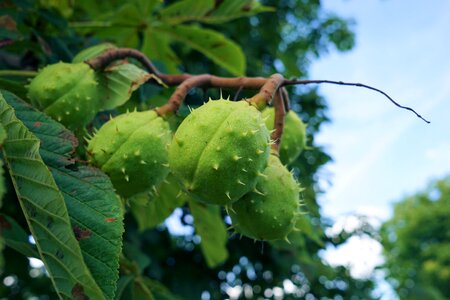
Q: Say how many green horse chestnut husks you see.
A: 5